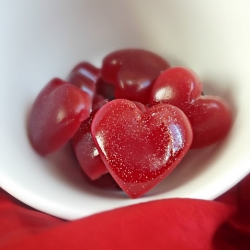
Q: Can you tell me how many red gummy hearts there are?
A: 6